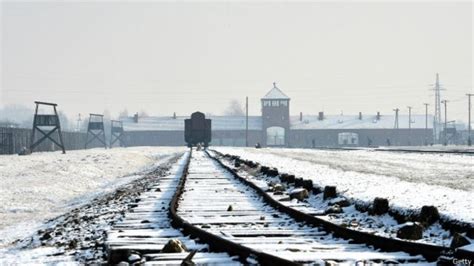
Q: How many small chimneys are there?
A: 6